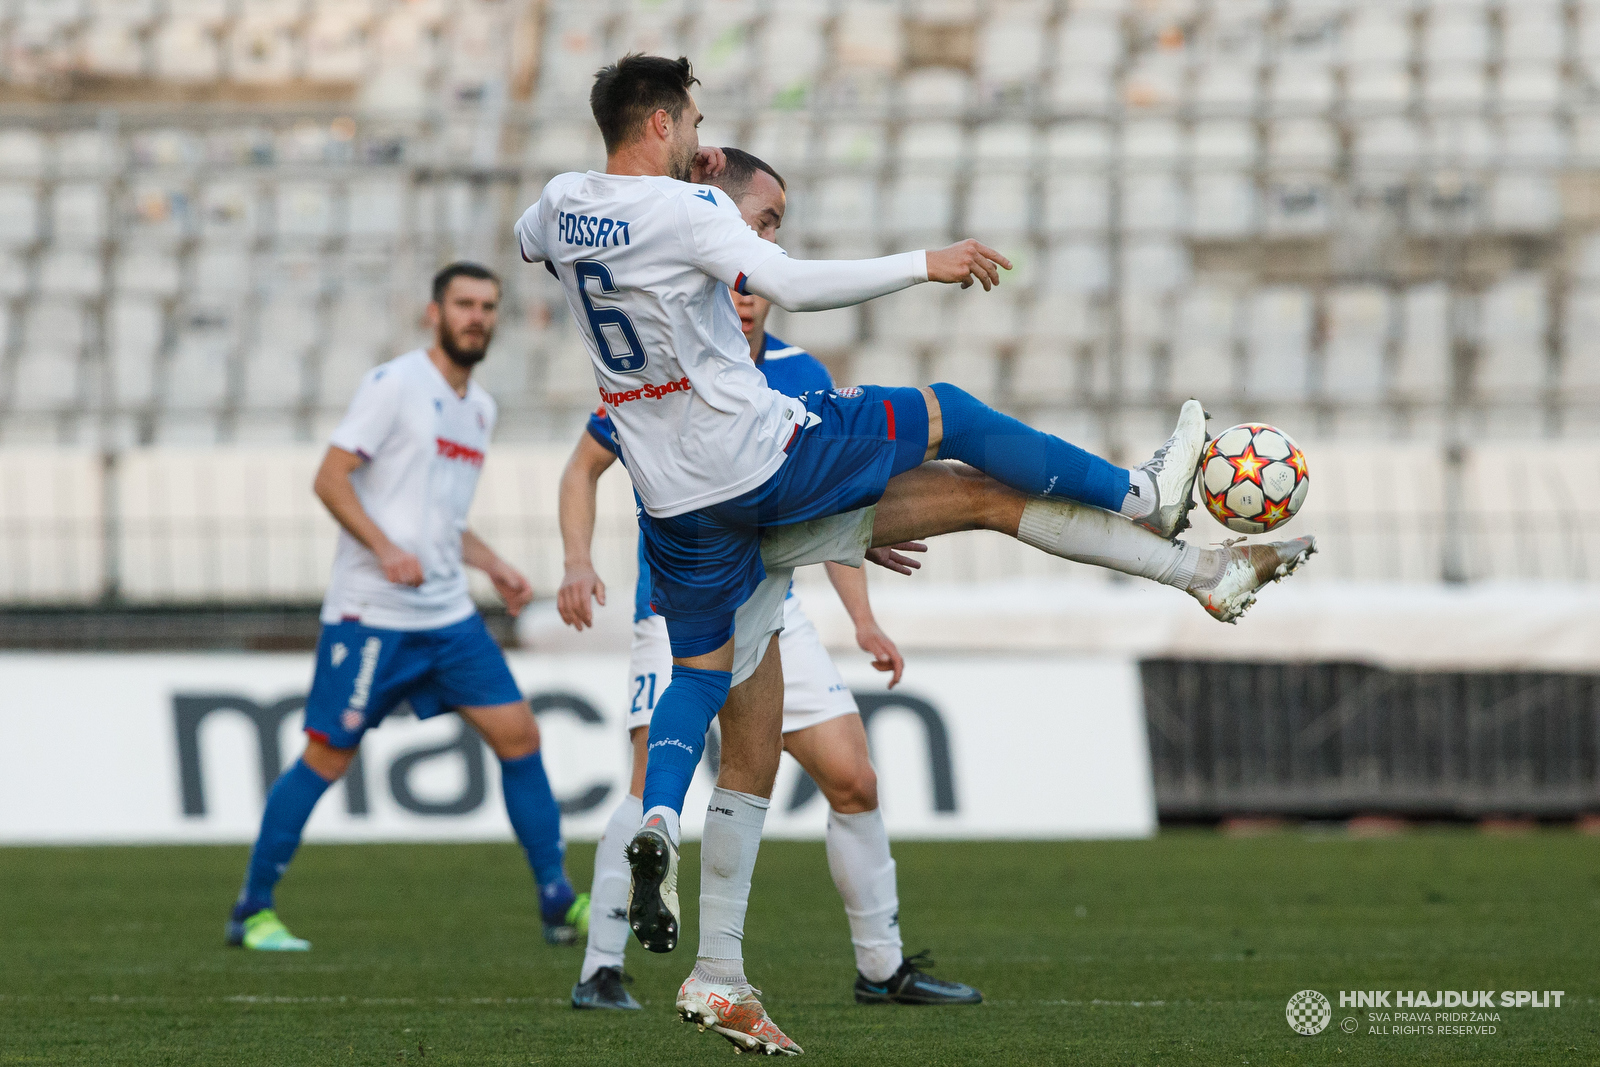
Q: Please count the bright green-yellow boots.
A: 2